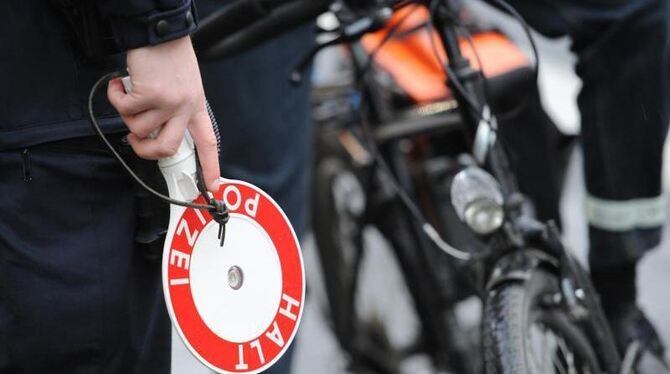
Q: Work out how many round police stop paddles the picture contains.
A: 1